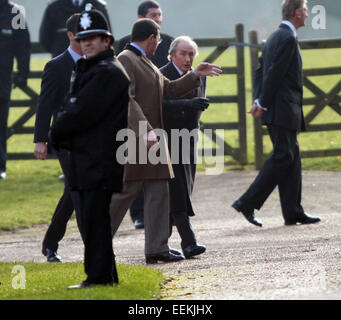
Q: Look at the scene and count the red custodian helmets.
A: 0